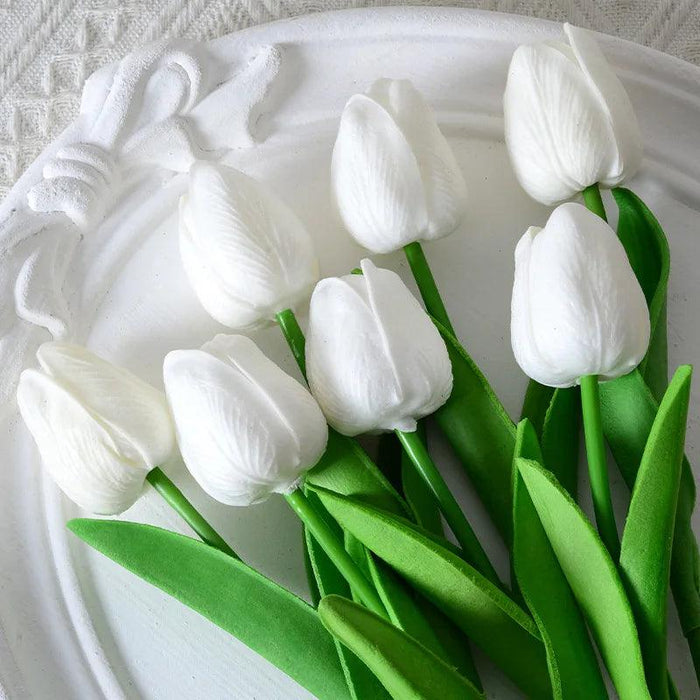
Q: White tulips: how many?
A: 7